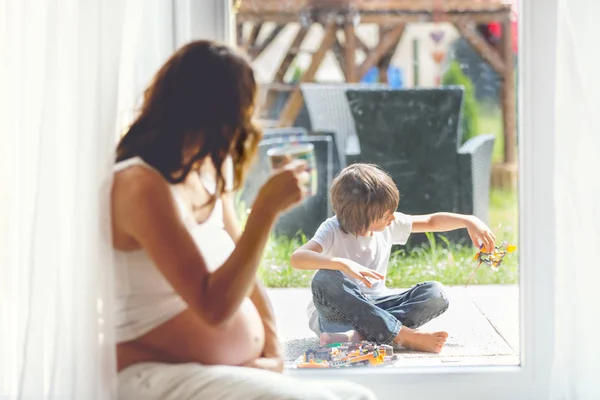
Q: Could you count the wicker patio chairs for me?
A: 2